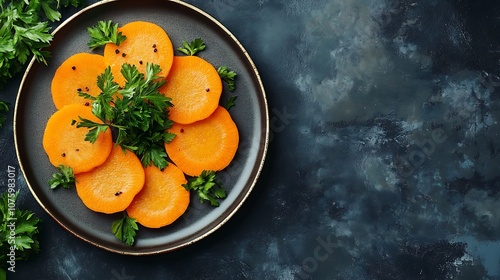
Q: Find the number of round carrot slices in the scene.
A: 7